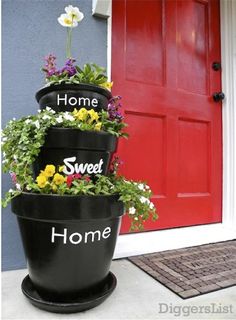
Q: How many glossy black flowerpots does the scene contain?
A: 3